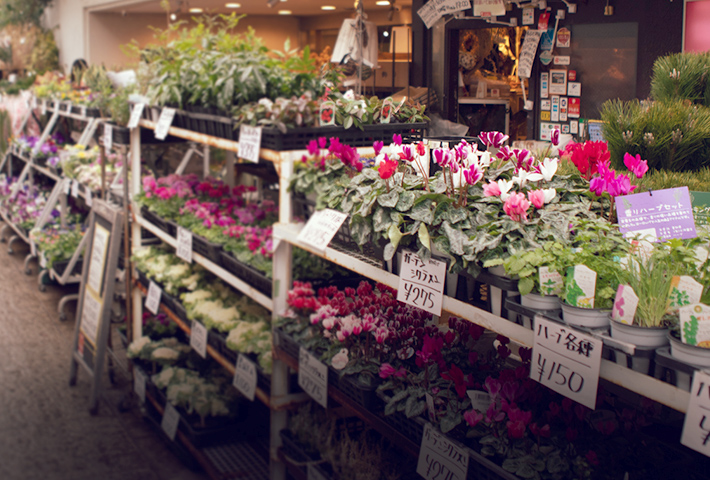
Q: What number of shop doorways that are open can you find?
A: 1